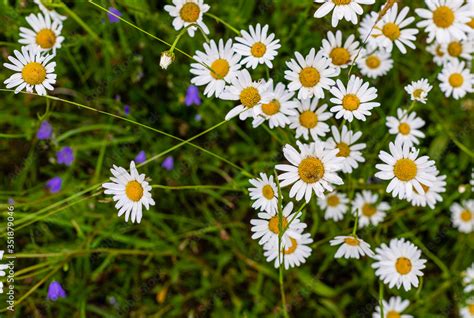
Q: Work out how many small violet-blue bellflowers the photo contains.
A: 8